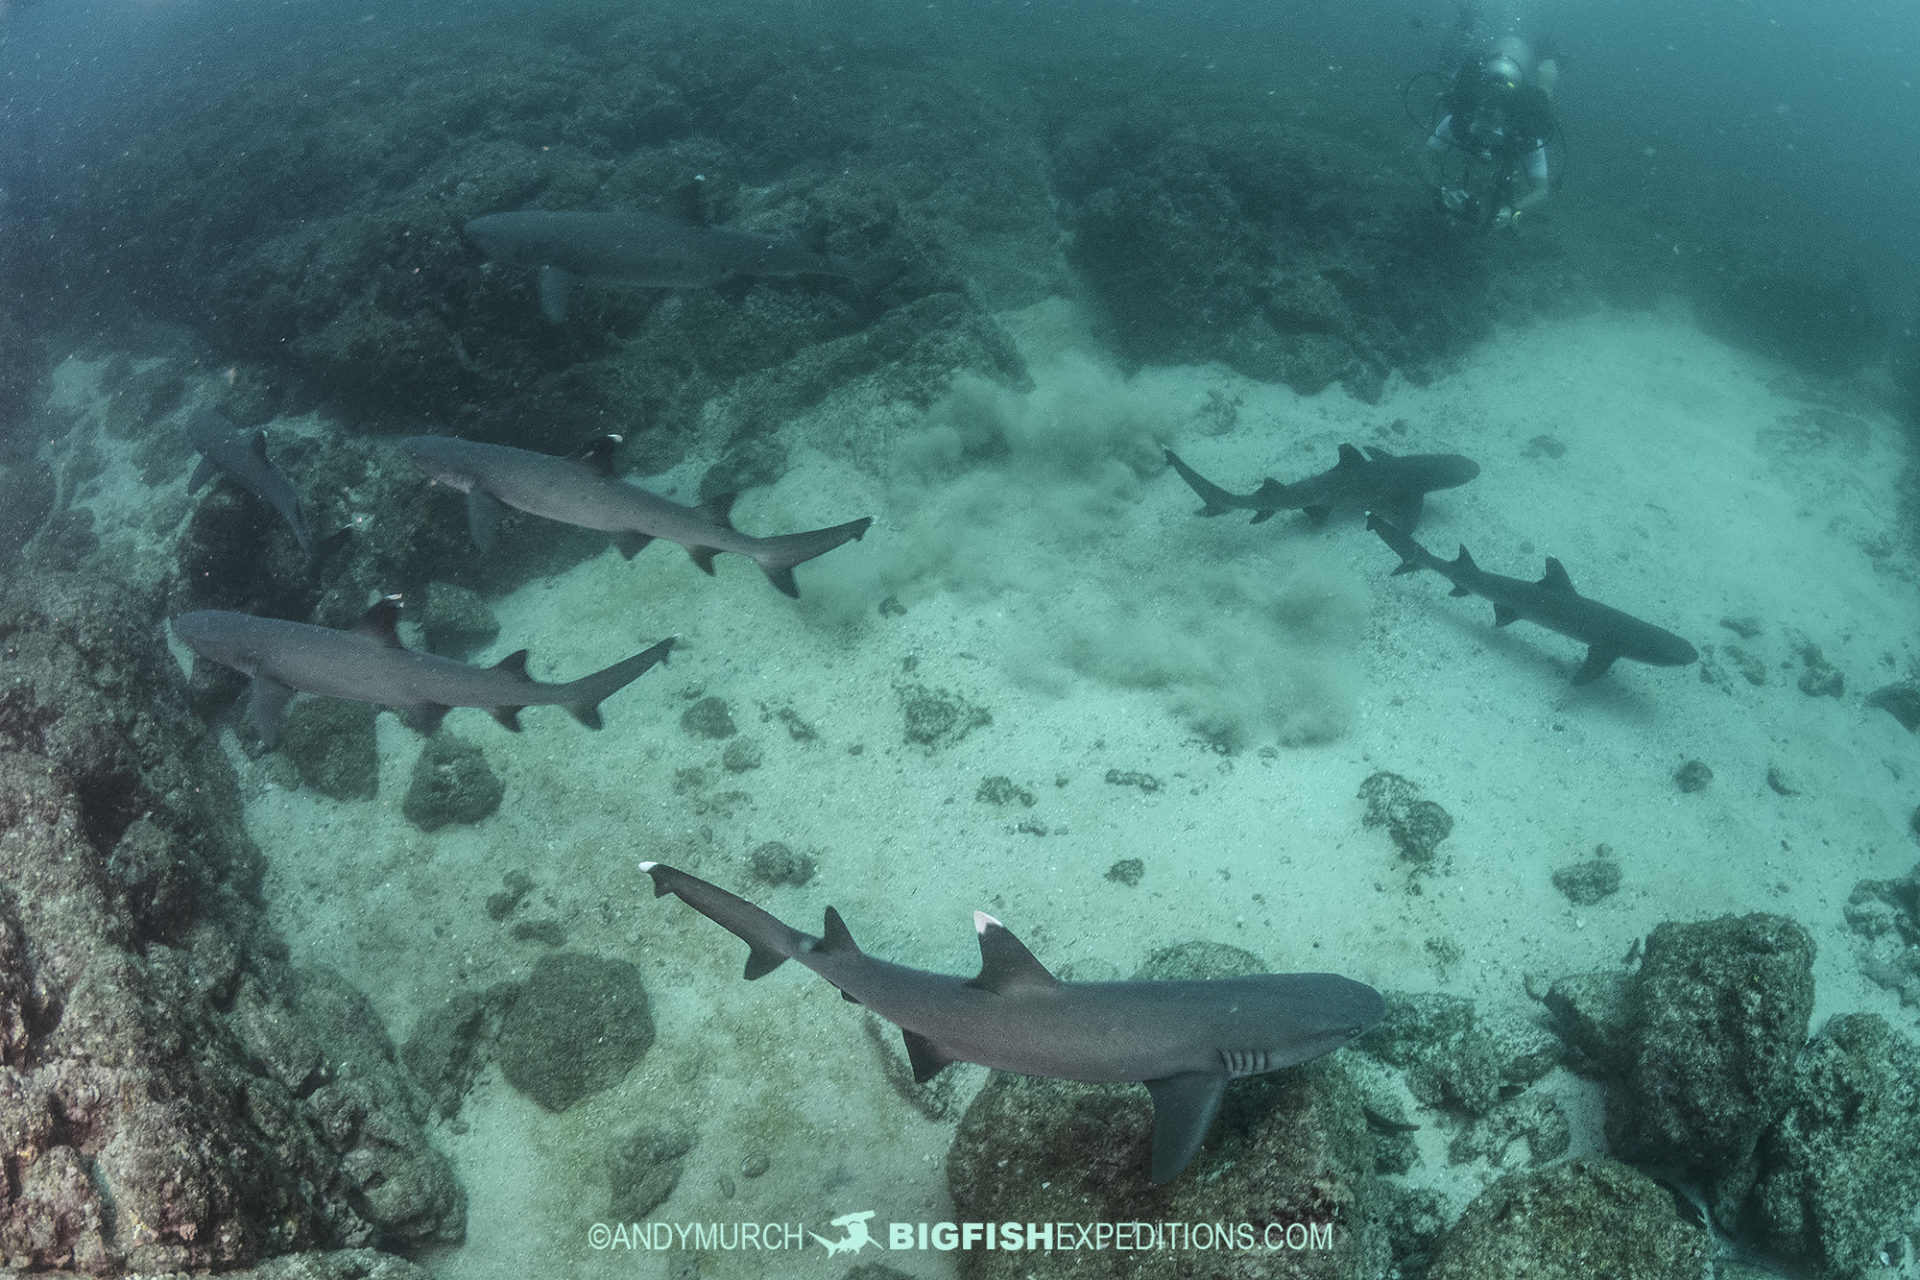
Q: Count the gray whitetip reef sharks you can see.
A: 7